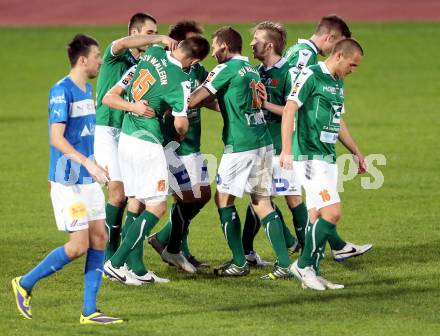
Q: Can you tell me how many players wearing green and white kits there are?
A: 7